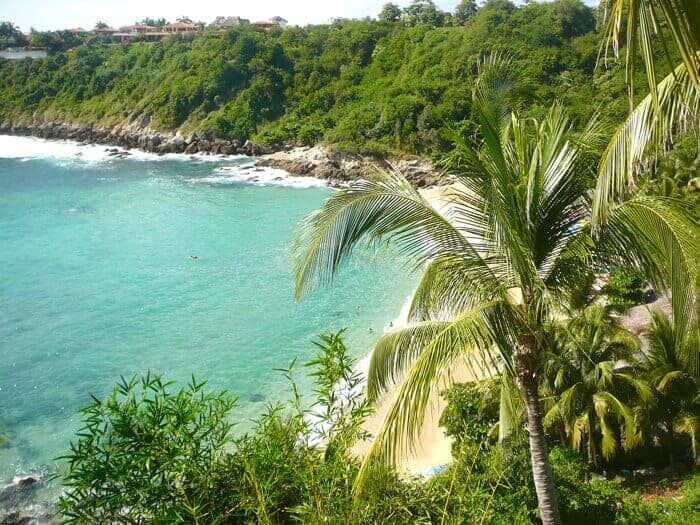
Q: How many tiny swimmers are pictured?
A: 4